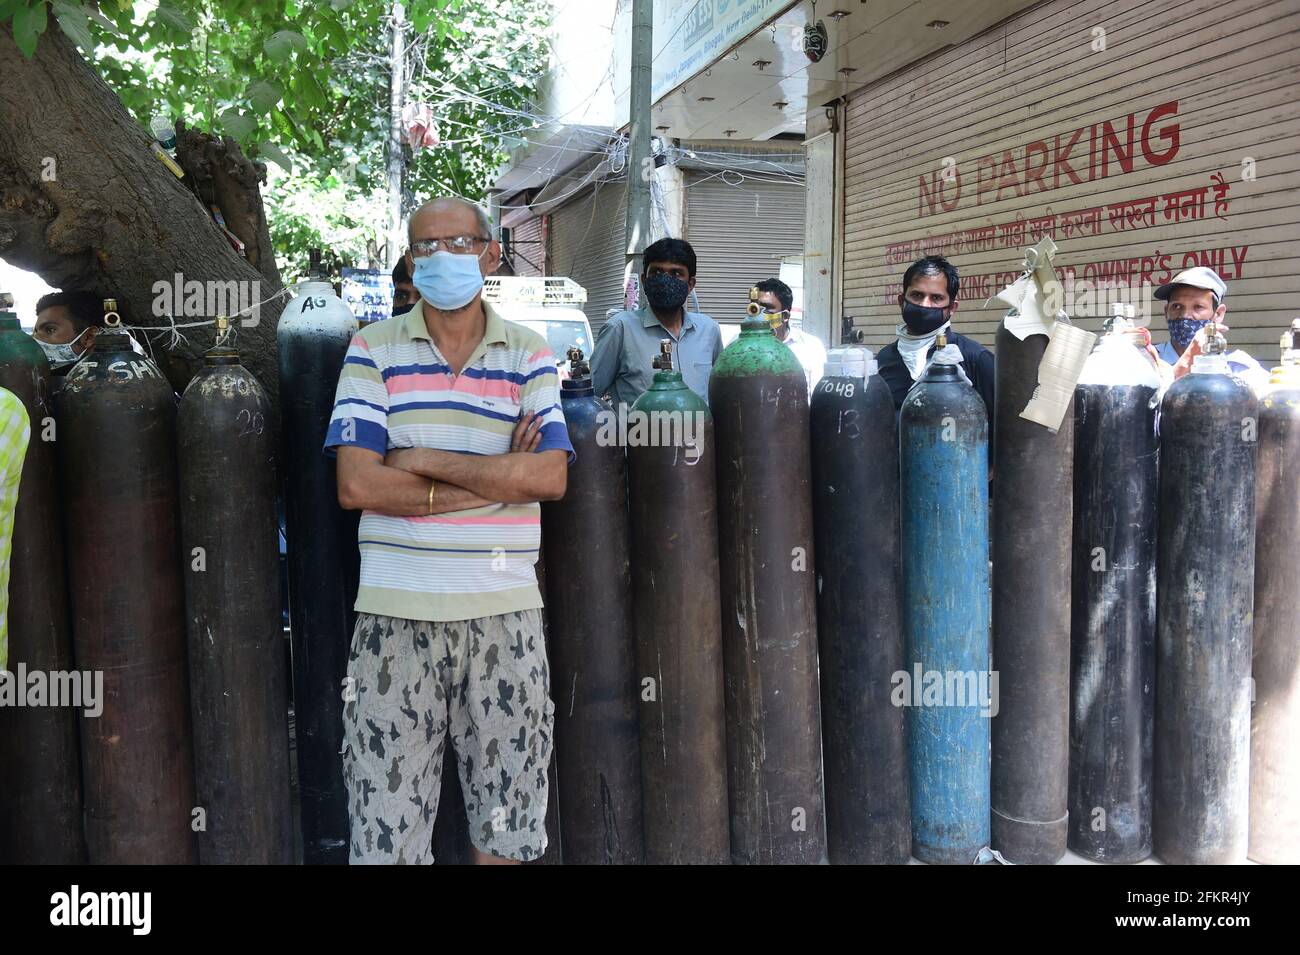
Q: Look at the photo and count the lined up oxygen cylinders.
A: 13